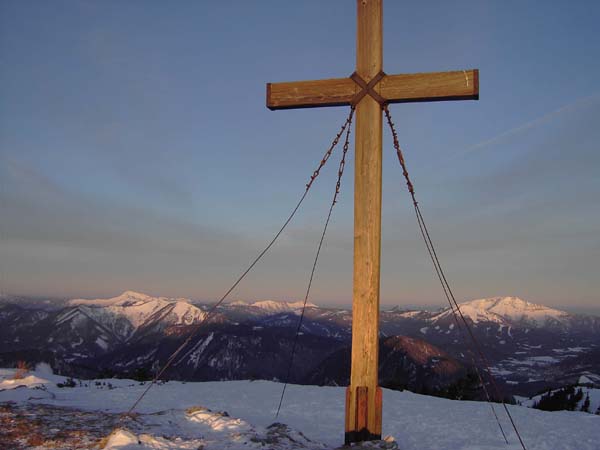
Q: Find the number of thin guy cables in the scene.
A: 4